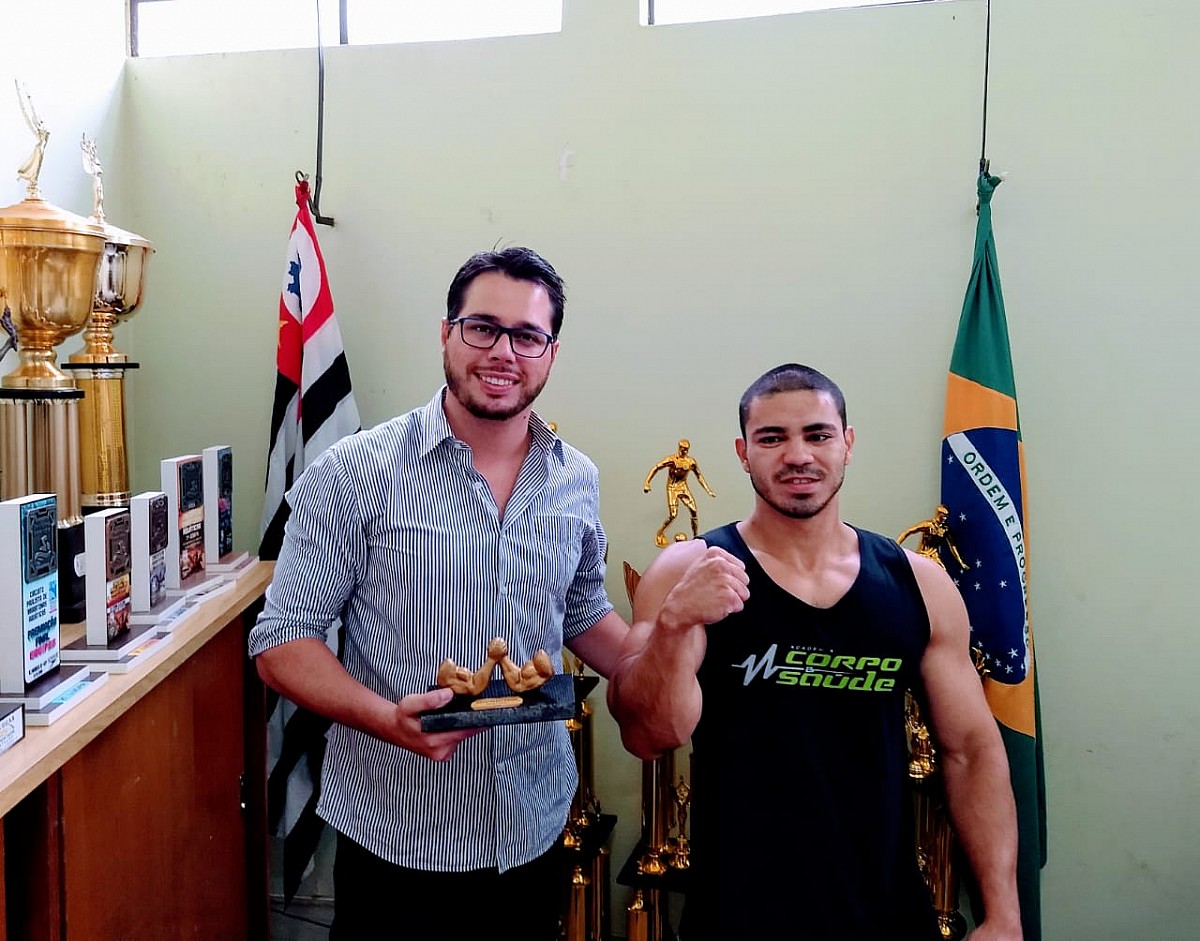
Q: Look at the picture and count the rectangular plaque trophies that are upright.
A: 5